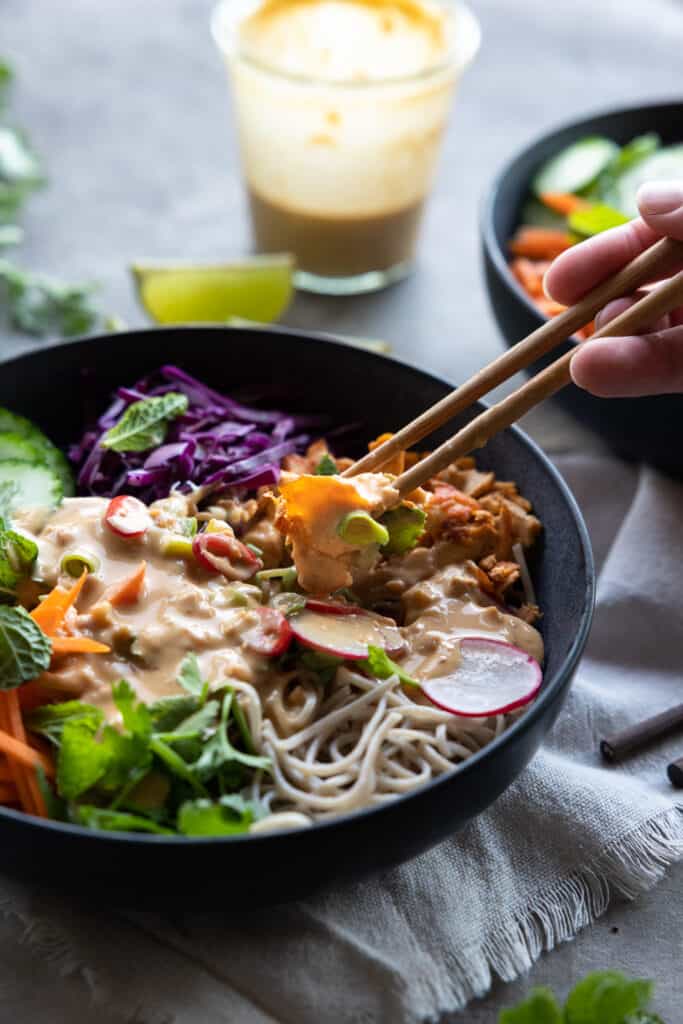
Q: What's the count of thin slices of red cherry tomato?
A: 3